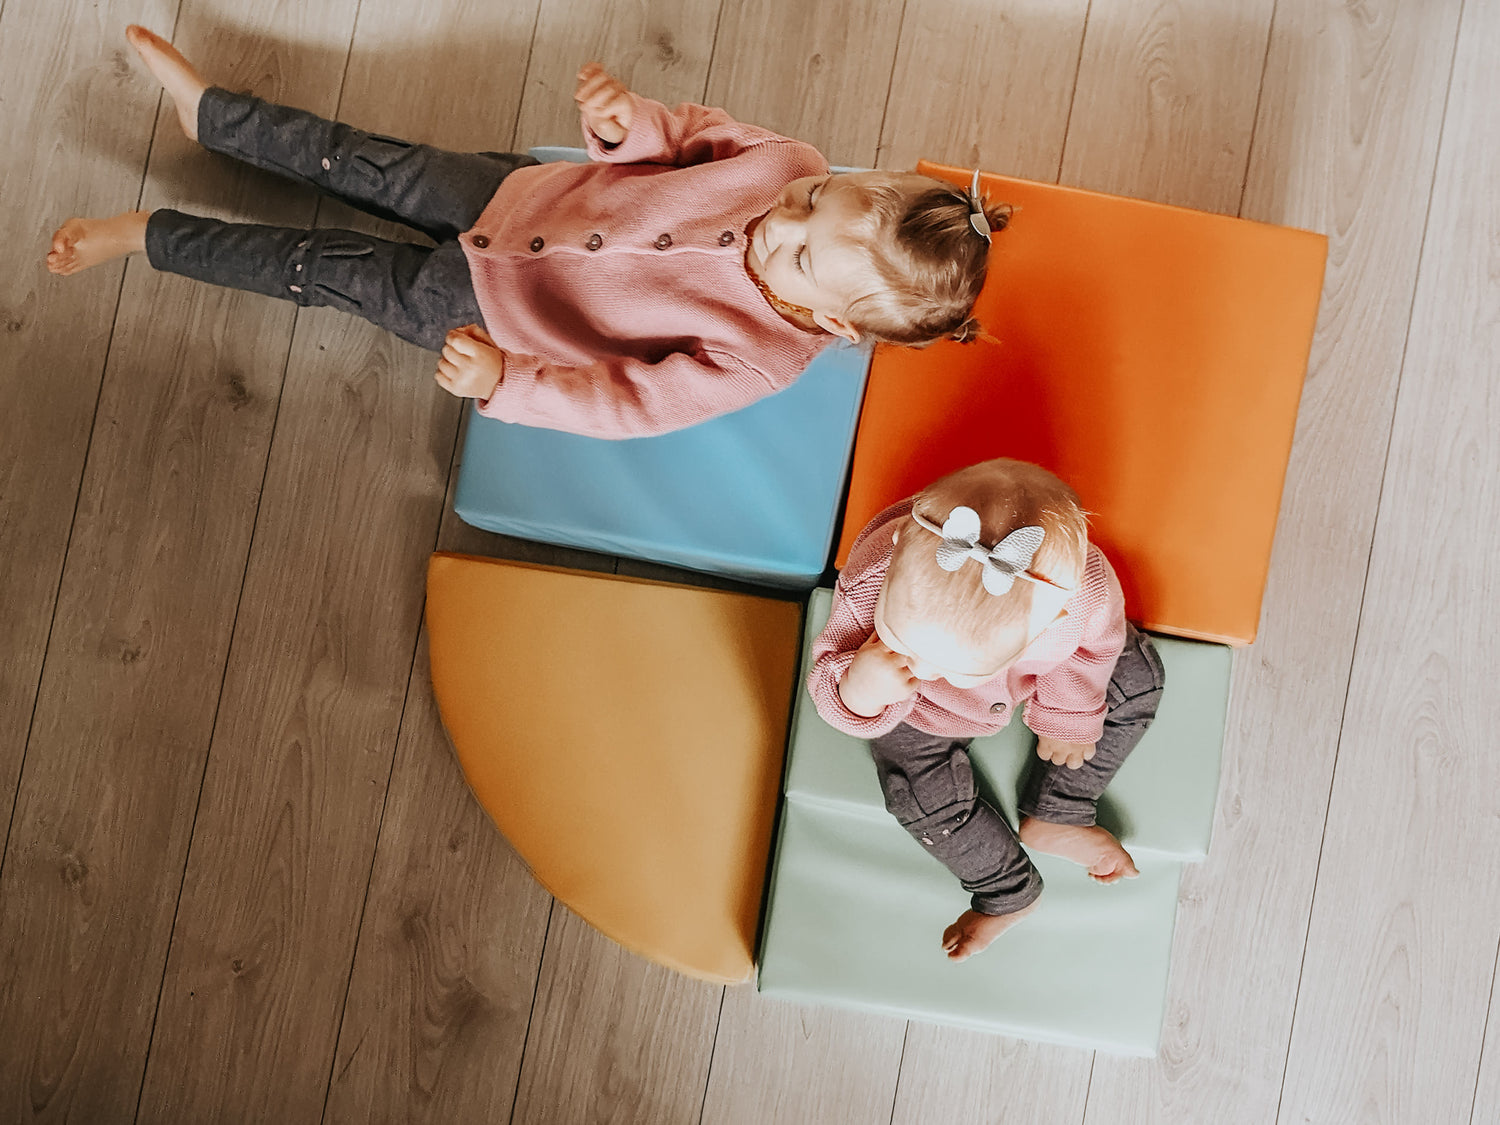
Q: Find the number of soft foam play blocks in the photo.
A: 4